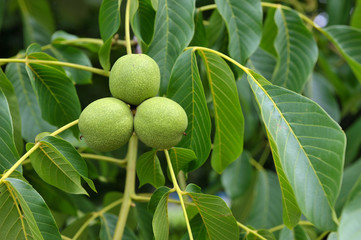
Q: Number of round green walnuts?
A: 3